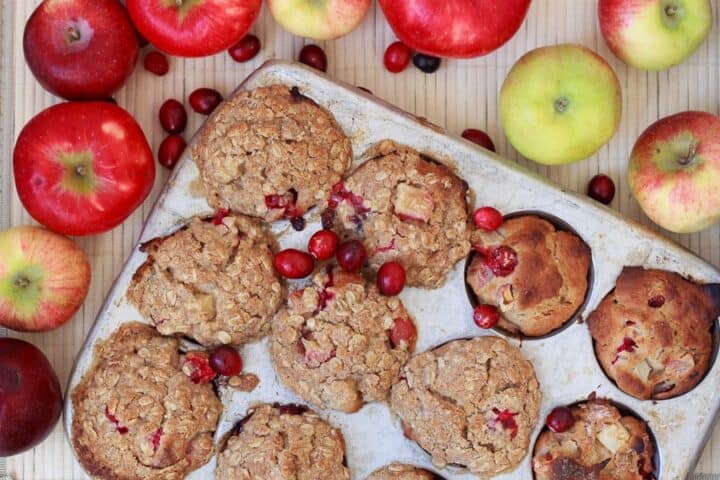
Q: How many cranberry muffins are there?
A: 11